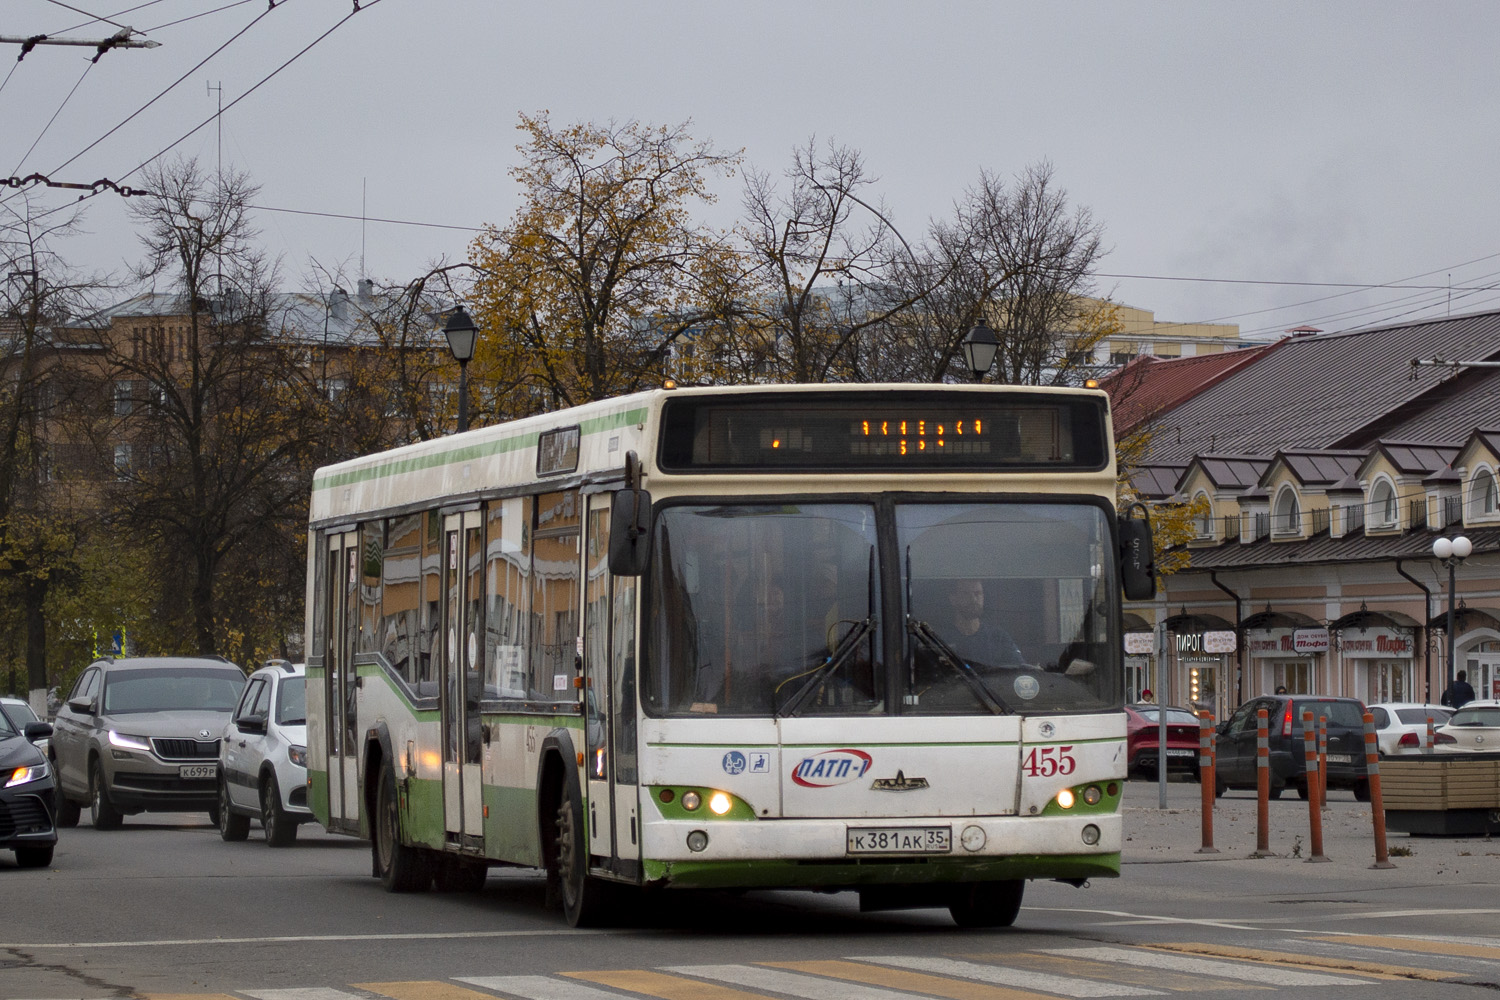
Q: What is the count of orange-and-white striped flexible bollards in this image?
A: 7